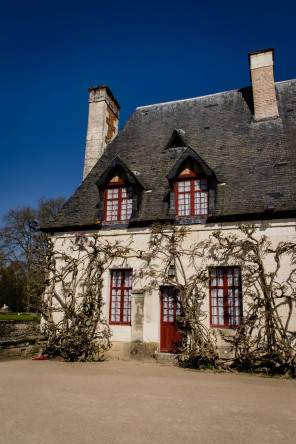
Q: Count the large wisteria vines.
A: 3